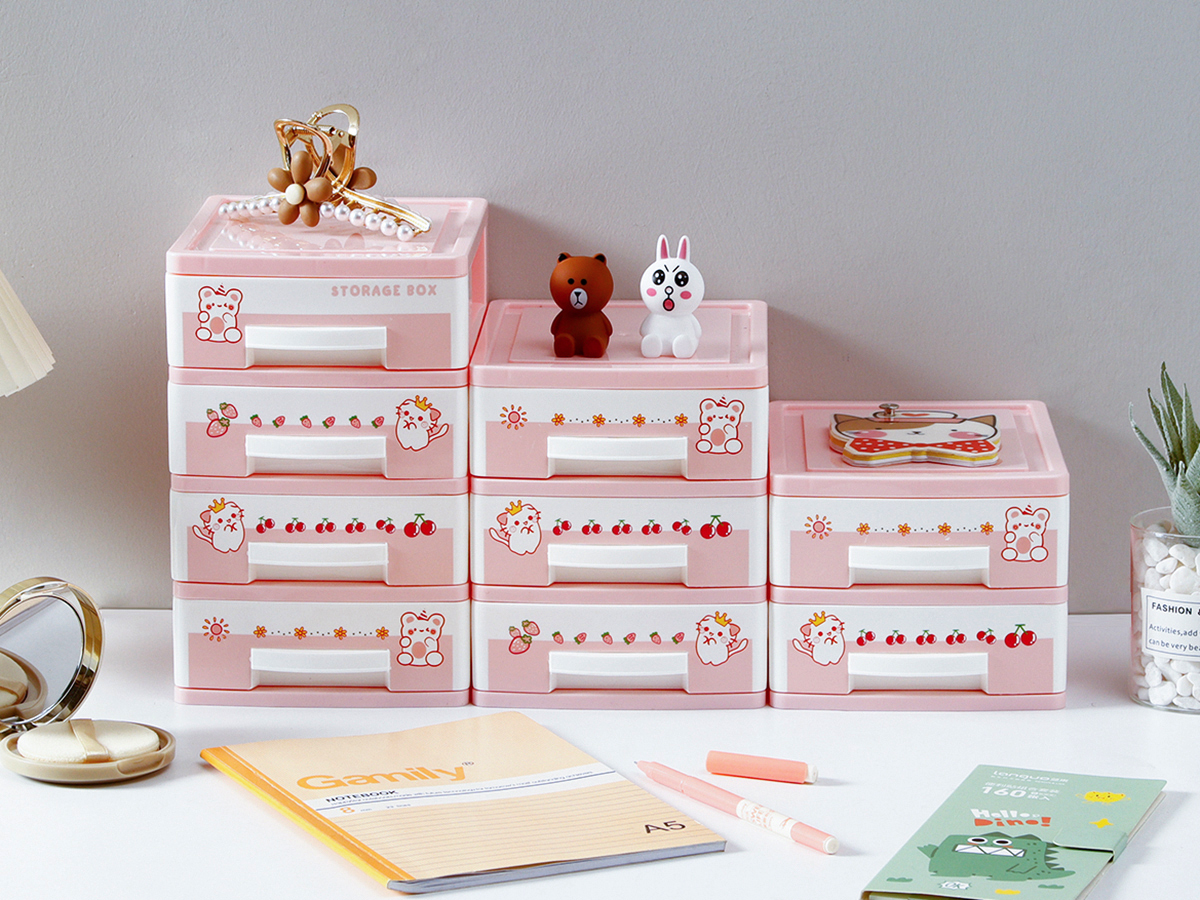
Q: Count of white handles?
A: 9